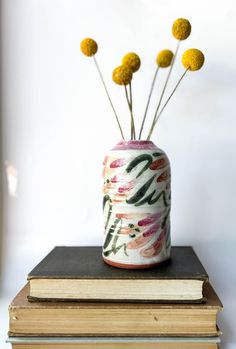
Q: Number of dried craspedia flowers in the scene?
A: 6